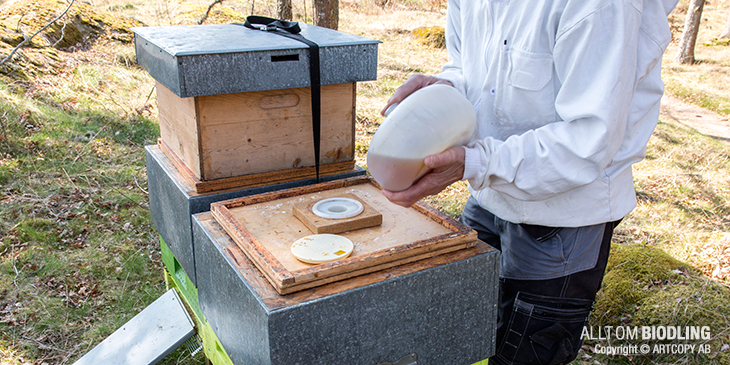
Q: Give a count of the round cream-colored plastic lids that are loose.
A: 1